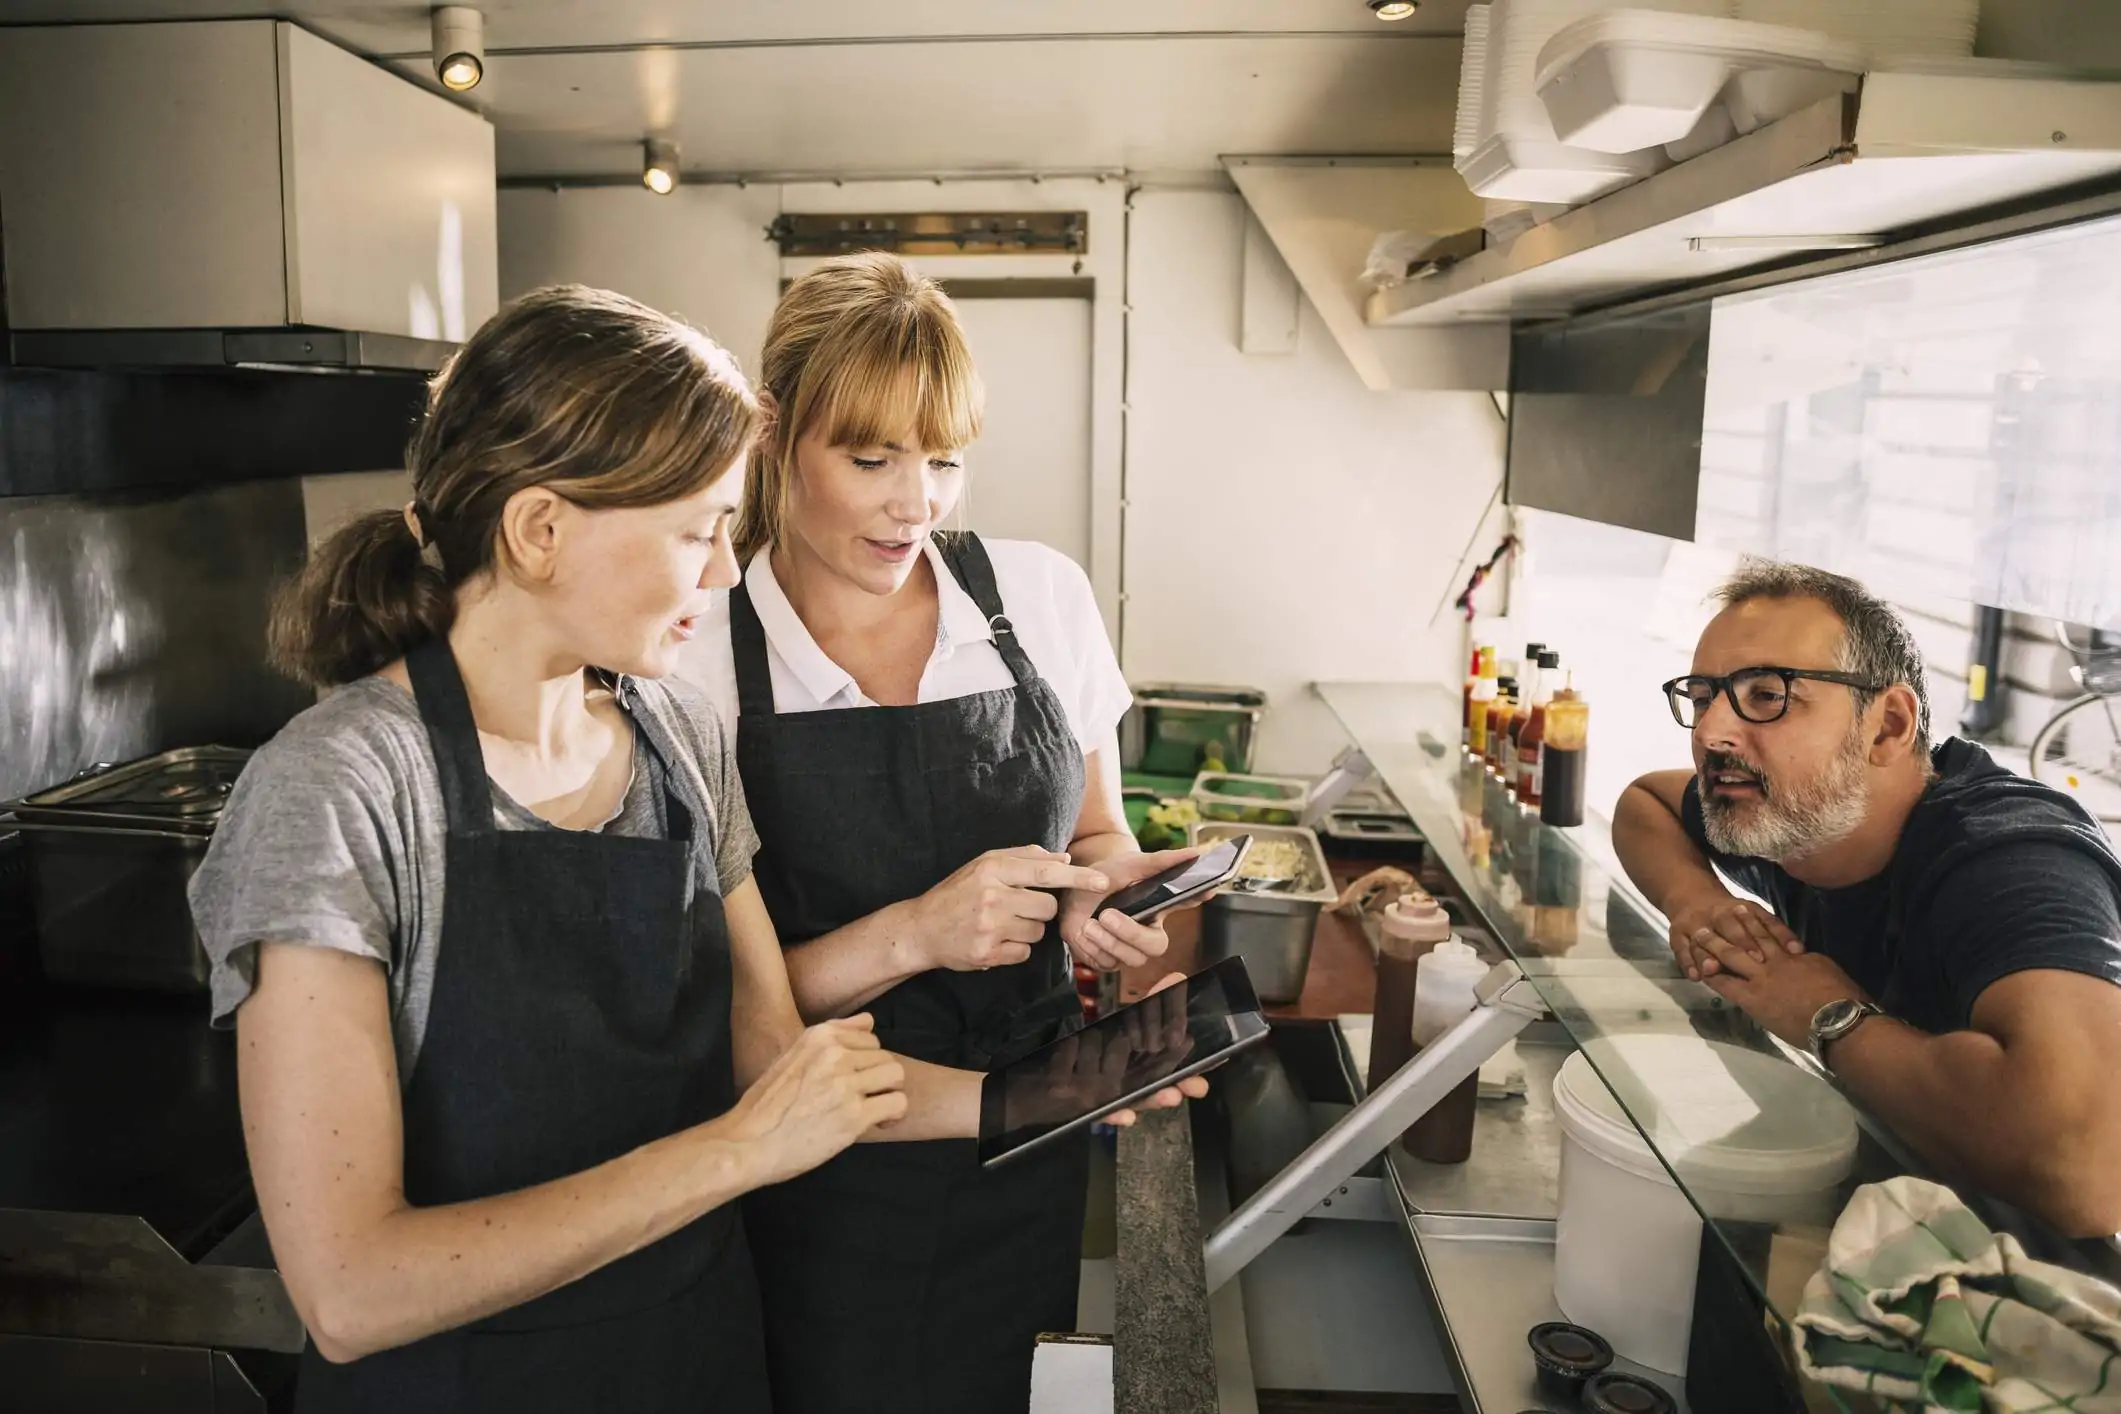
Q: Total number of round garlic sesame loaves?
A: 0